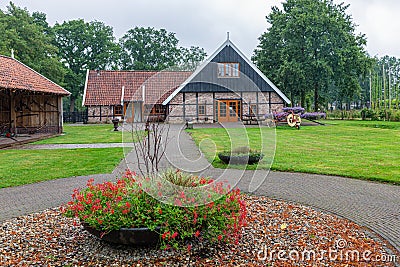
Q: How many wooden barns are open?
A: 1